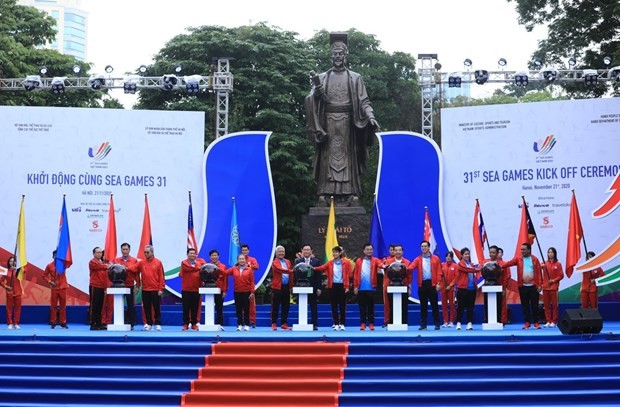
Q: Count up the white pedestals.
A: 5